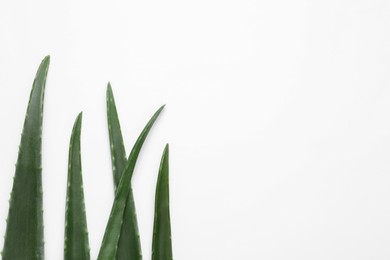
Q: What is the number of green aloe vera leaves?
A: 5